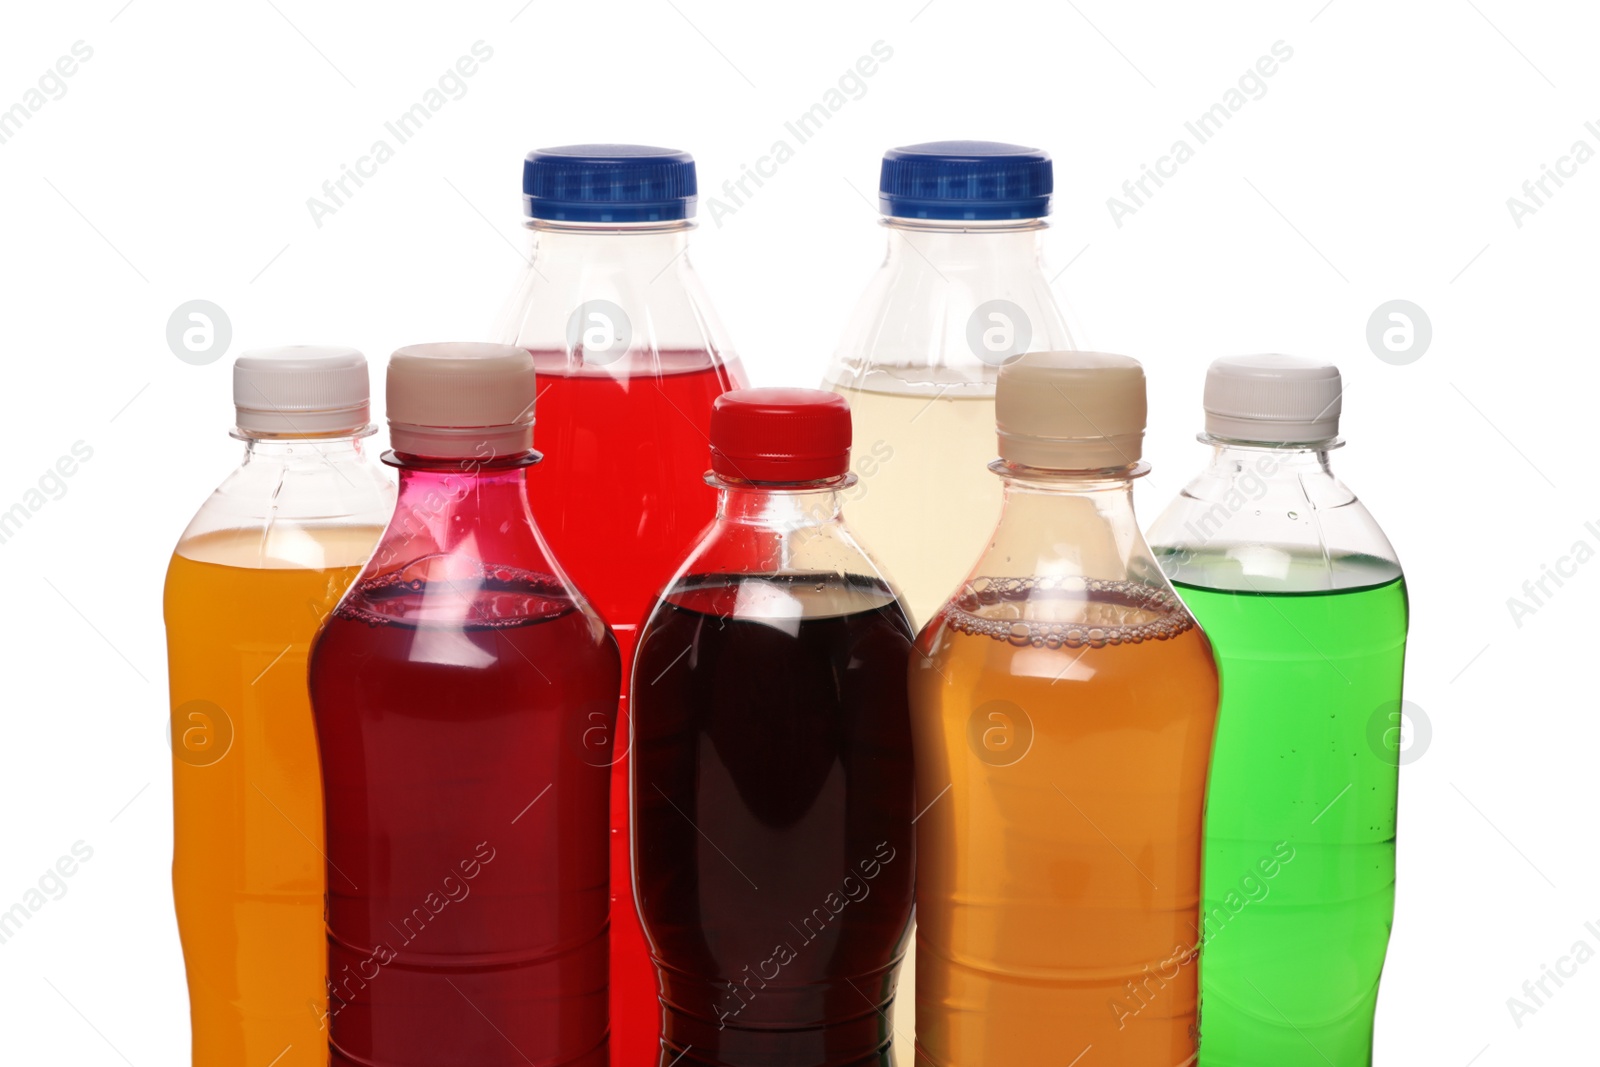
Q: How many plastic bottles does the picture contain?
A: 7